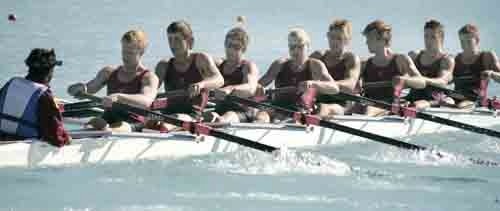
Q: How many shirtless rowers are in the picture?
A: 0